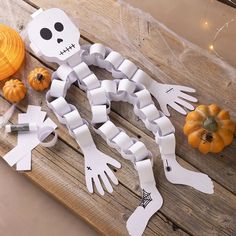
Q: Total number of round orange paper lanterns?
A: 1